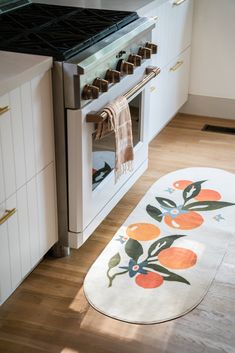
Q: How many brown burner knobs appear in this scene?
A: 7